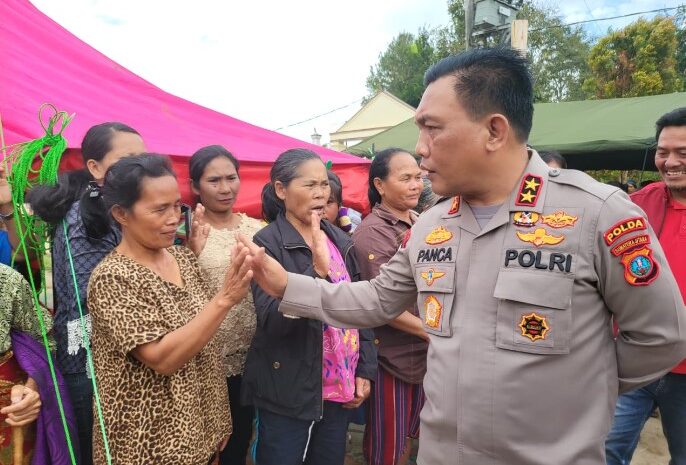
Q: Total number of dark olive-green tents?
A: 1